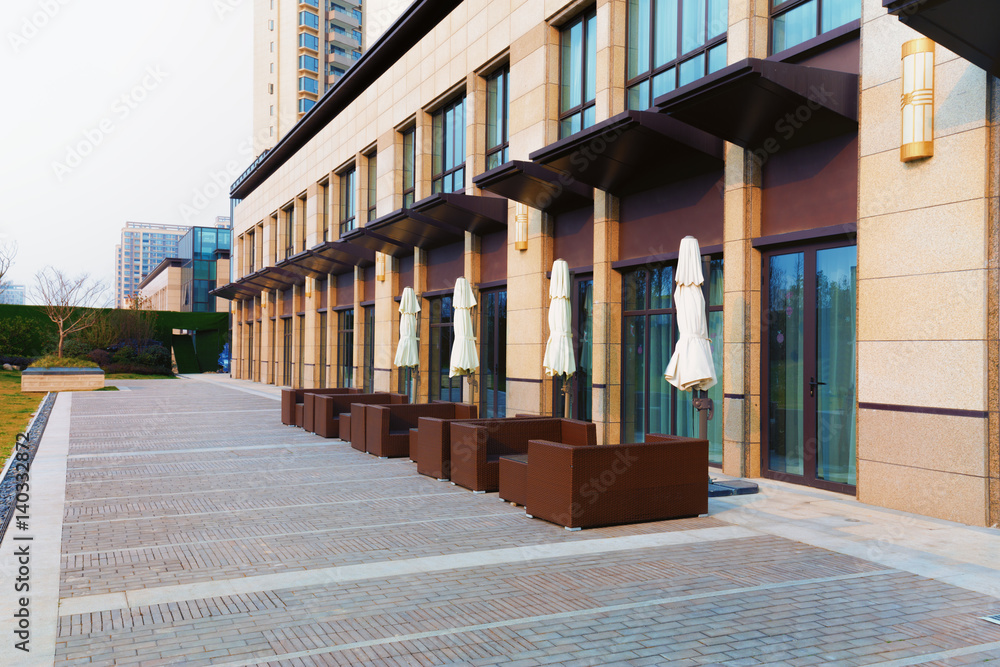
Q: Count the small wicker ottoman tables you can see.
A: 4